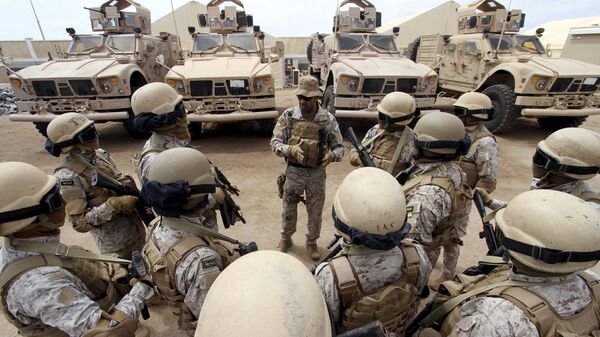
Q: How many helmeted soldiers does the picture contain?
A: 11